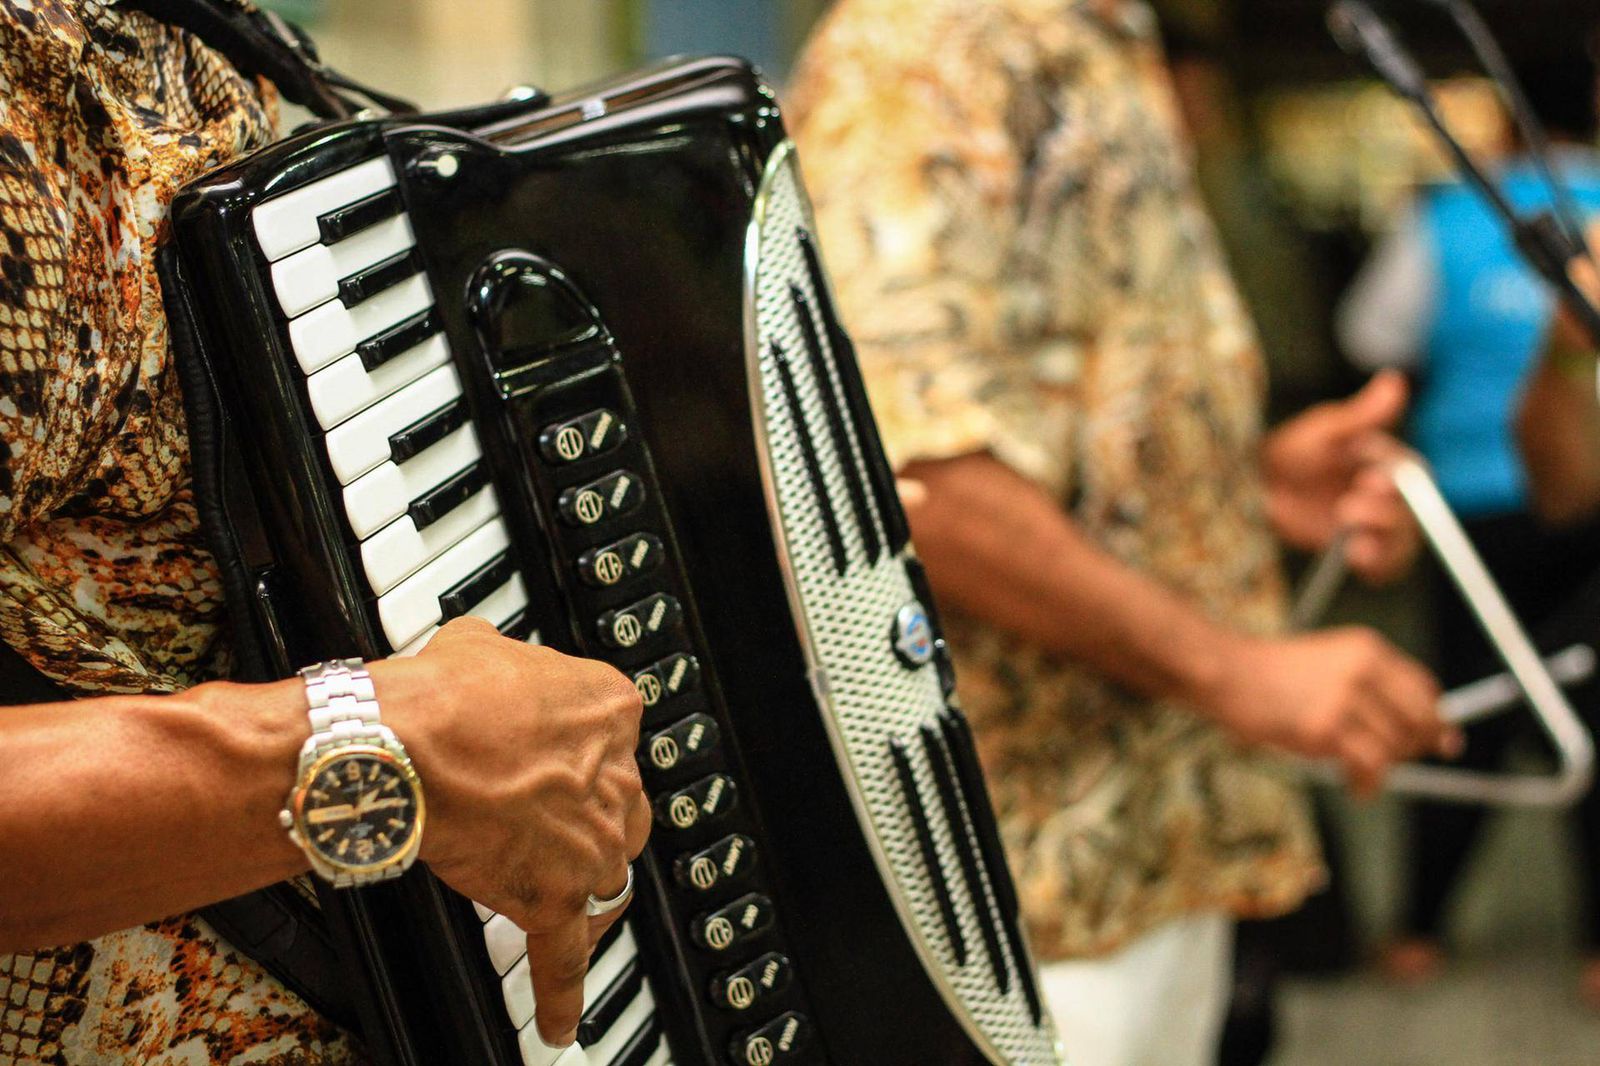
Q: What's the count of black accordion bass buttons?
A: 11